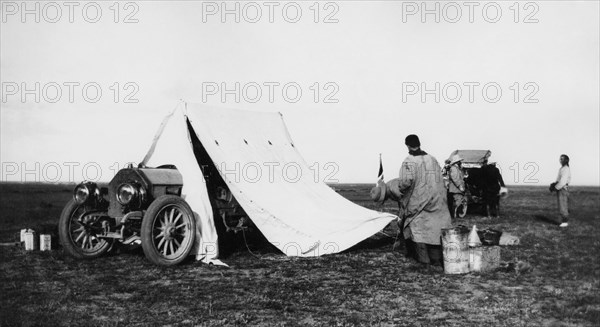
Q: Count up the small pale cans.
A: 3